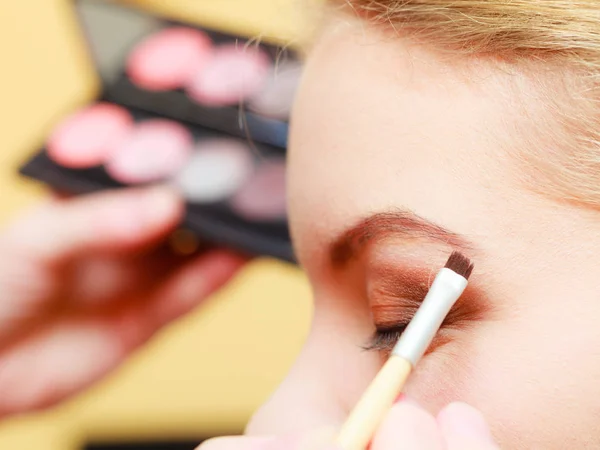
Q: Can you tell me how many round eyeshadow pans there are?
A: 7